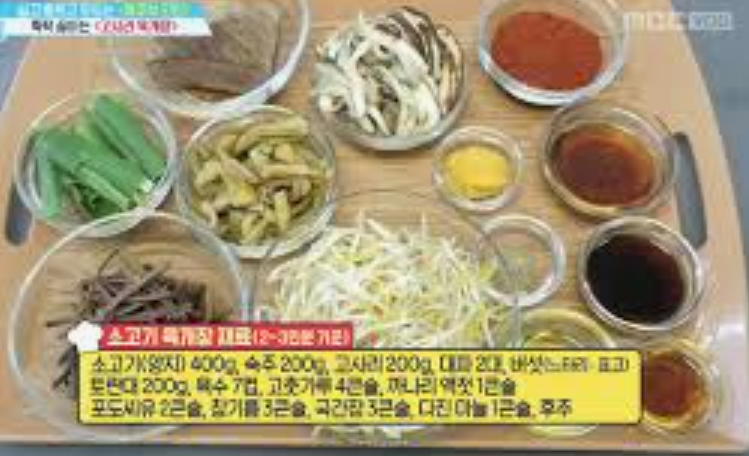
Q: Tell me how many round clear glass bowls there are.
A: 13